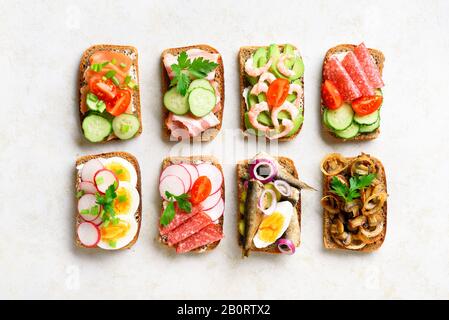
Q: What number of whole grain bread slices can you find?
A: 8